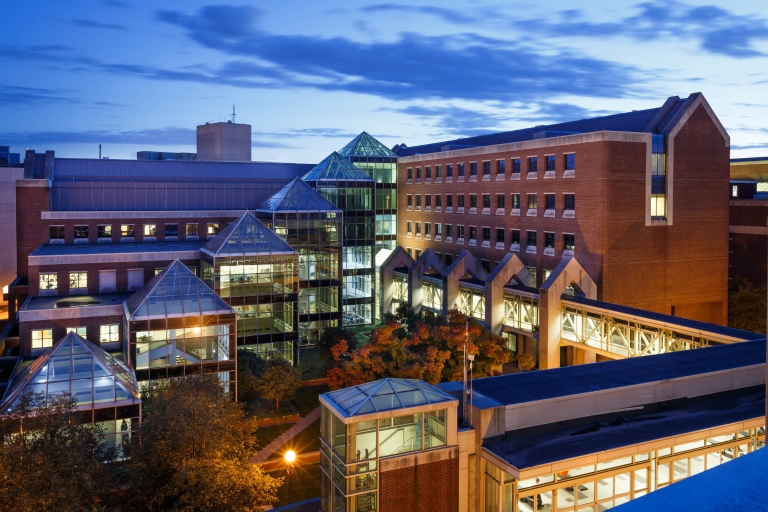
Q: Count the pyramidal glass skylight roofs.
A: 7